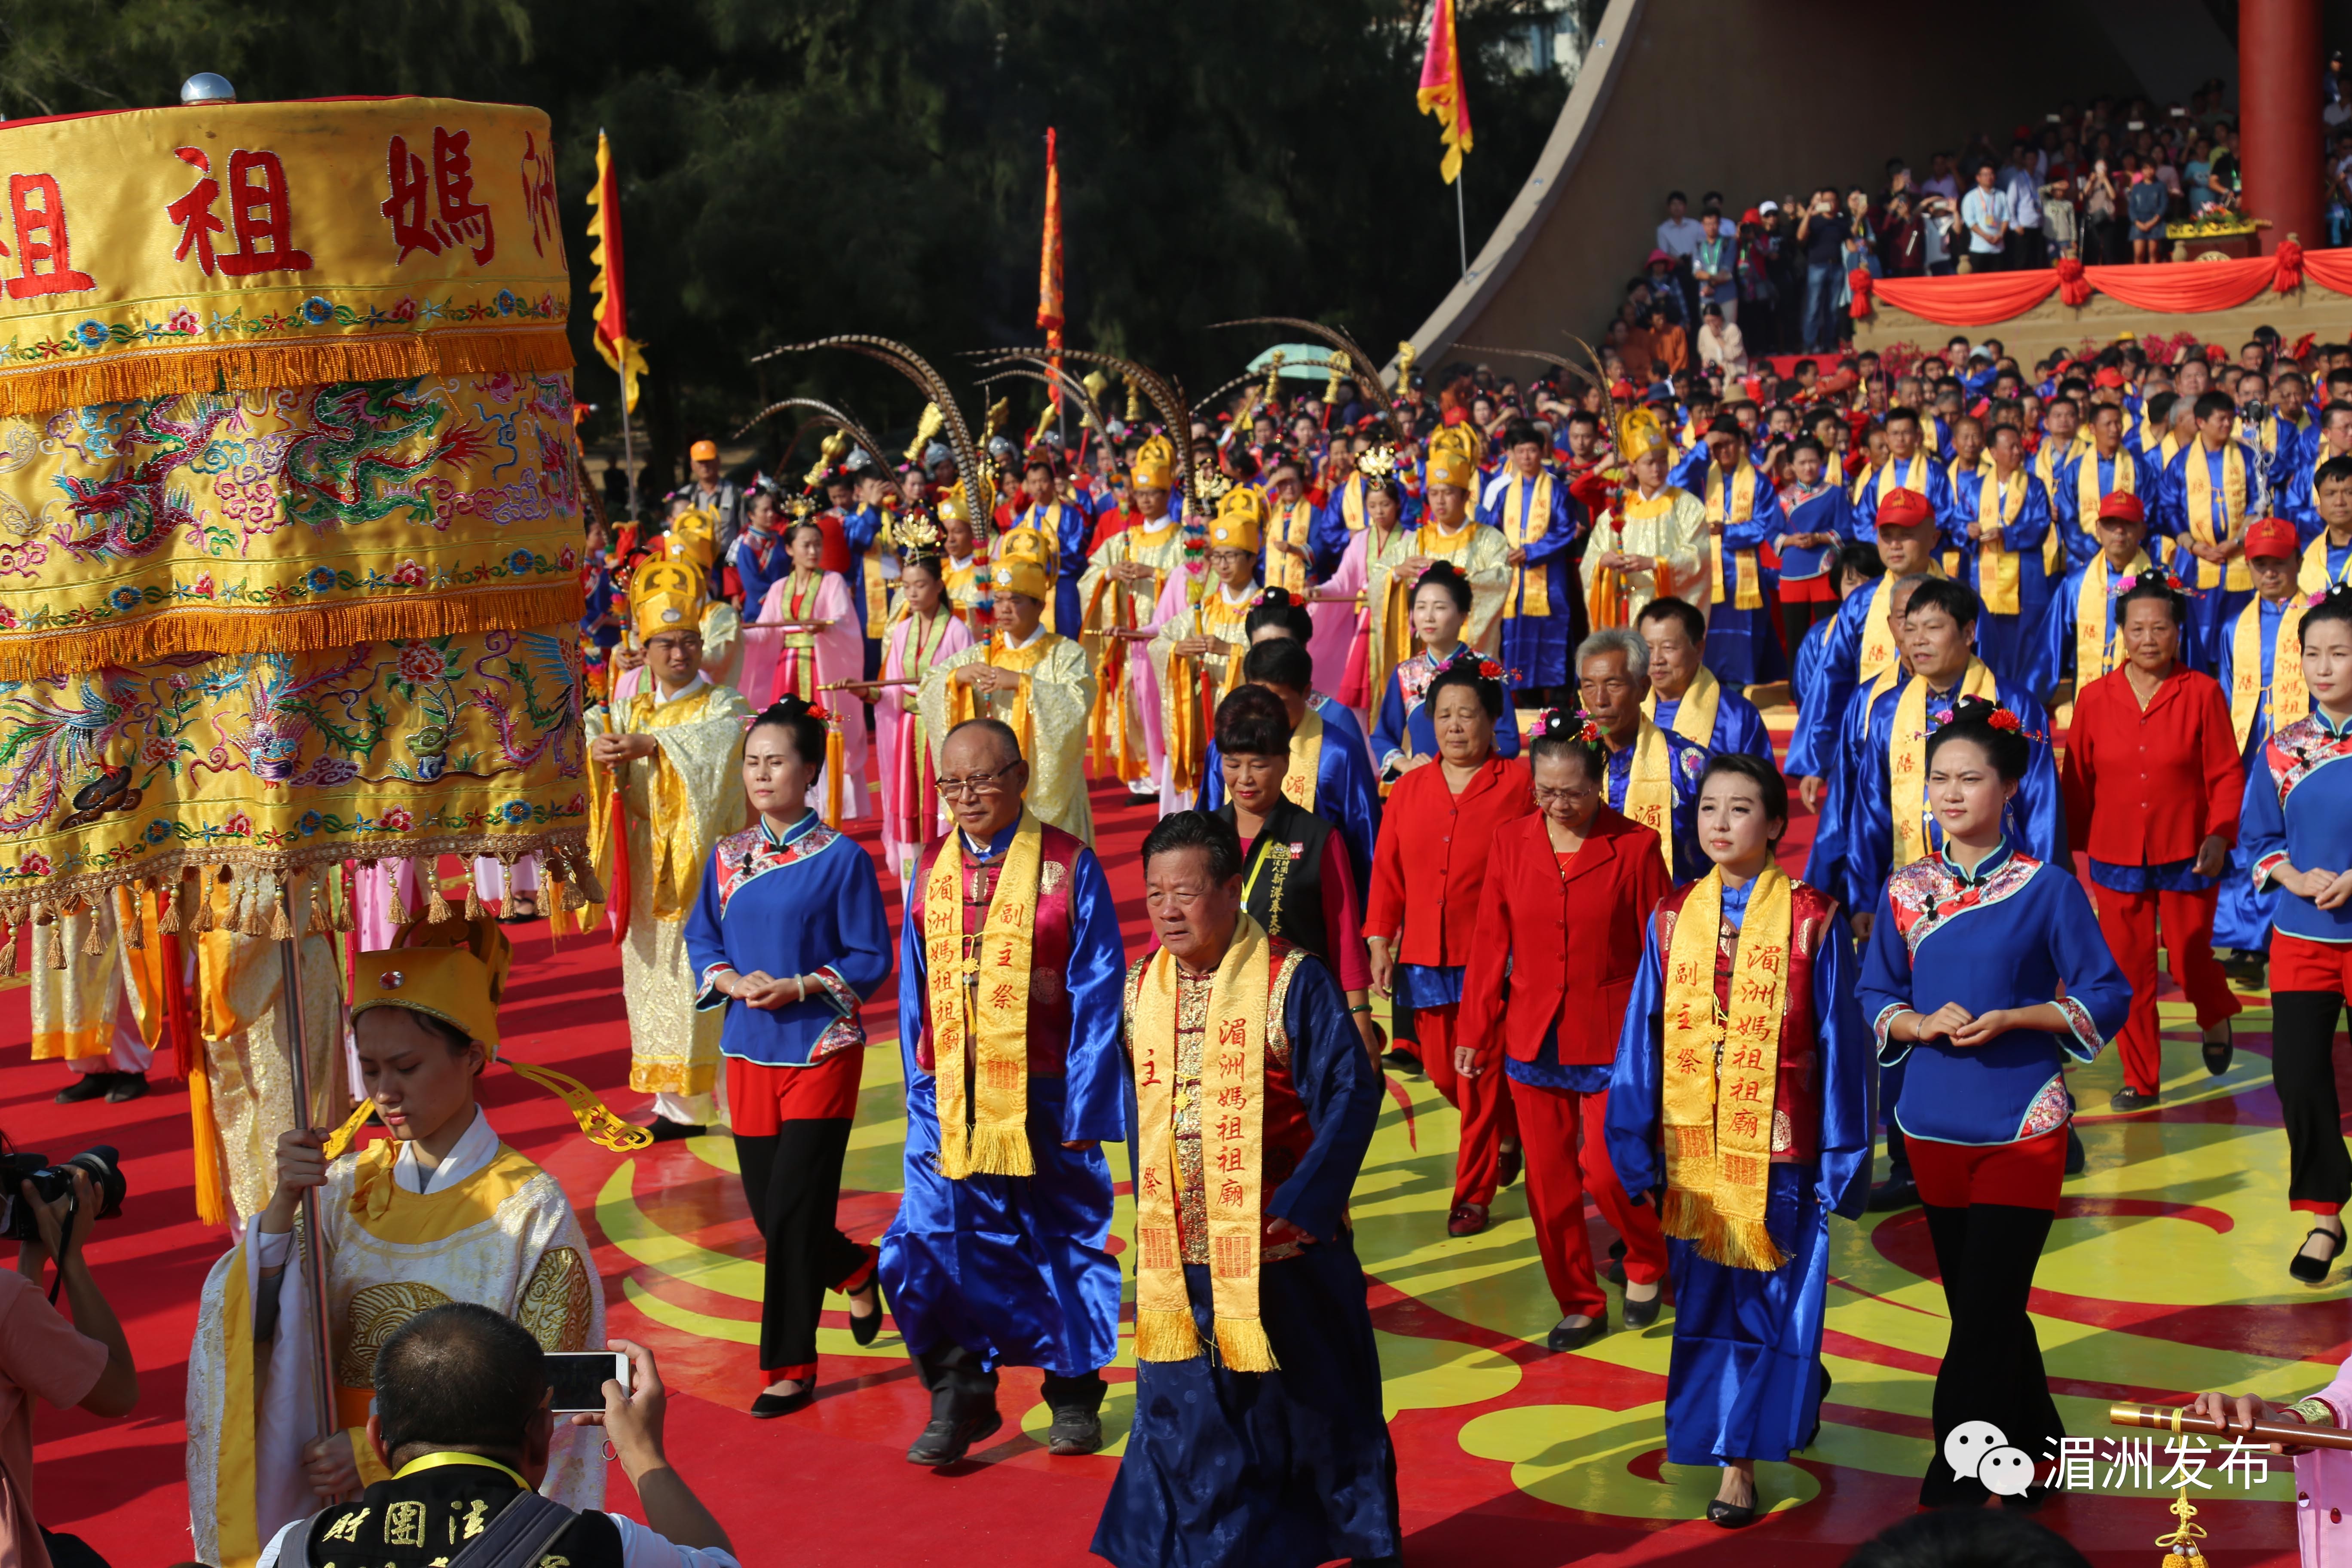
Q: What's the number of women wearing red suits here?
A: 3